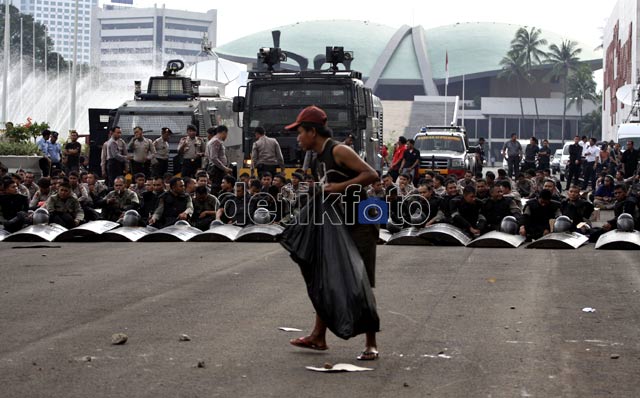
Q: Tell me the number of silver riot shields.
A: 13